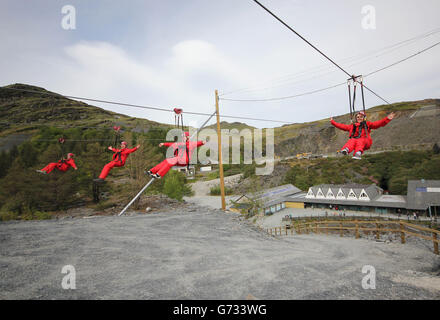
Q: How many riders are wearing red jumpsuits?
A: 4